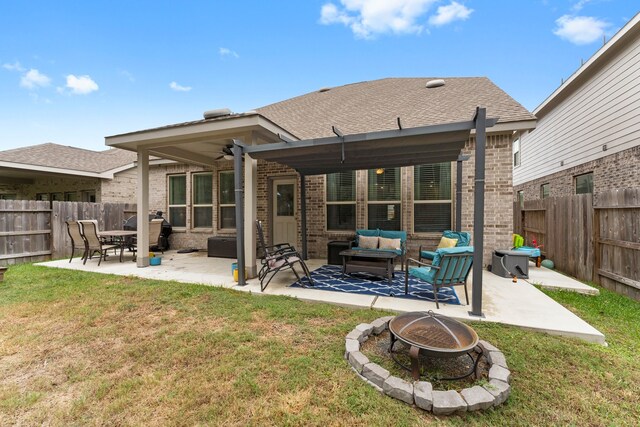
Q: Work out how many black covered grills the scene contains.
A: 1